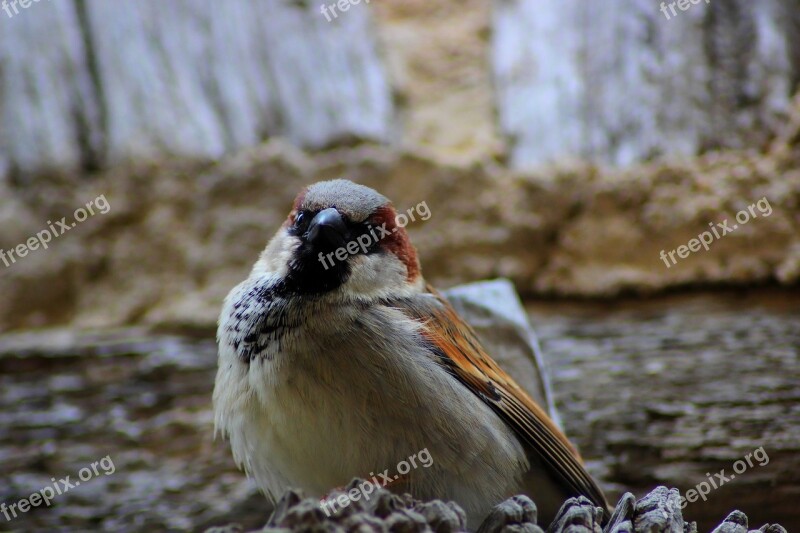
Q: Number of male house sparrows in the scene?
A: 1